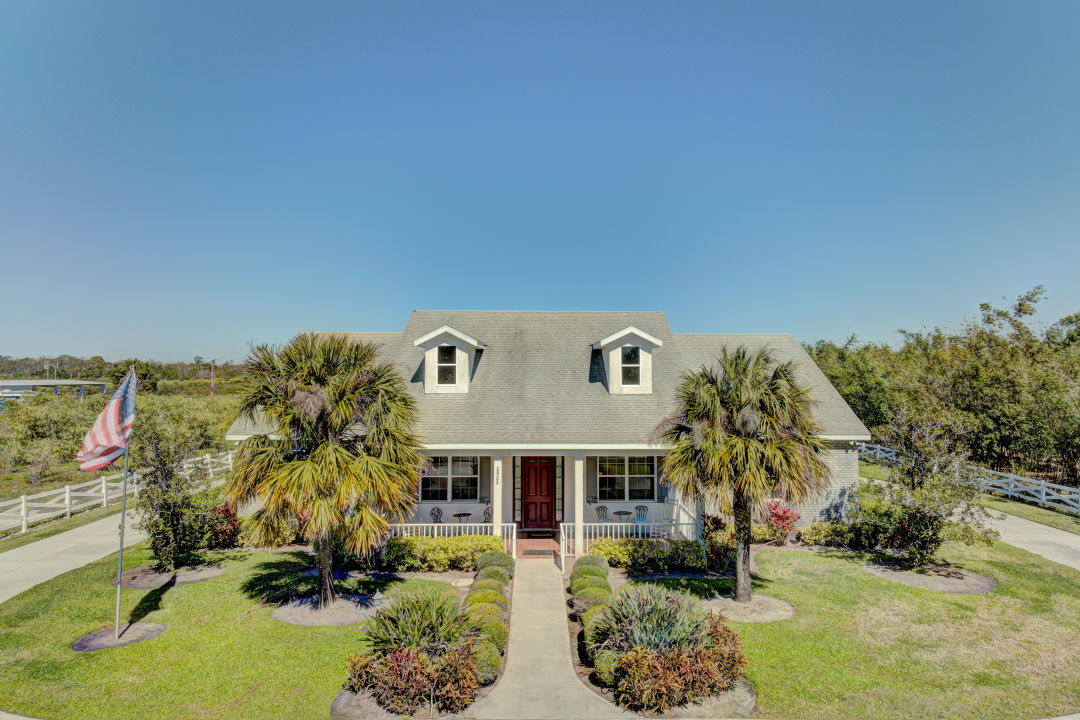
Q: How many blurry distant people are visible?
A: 0